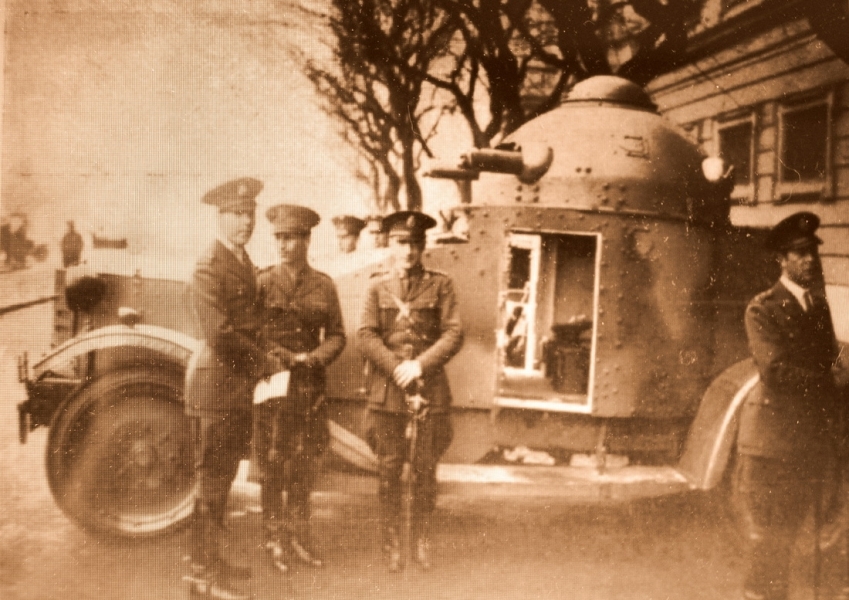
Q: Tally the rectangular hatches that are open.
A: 1